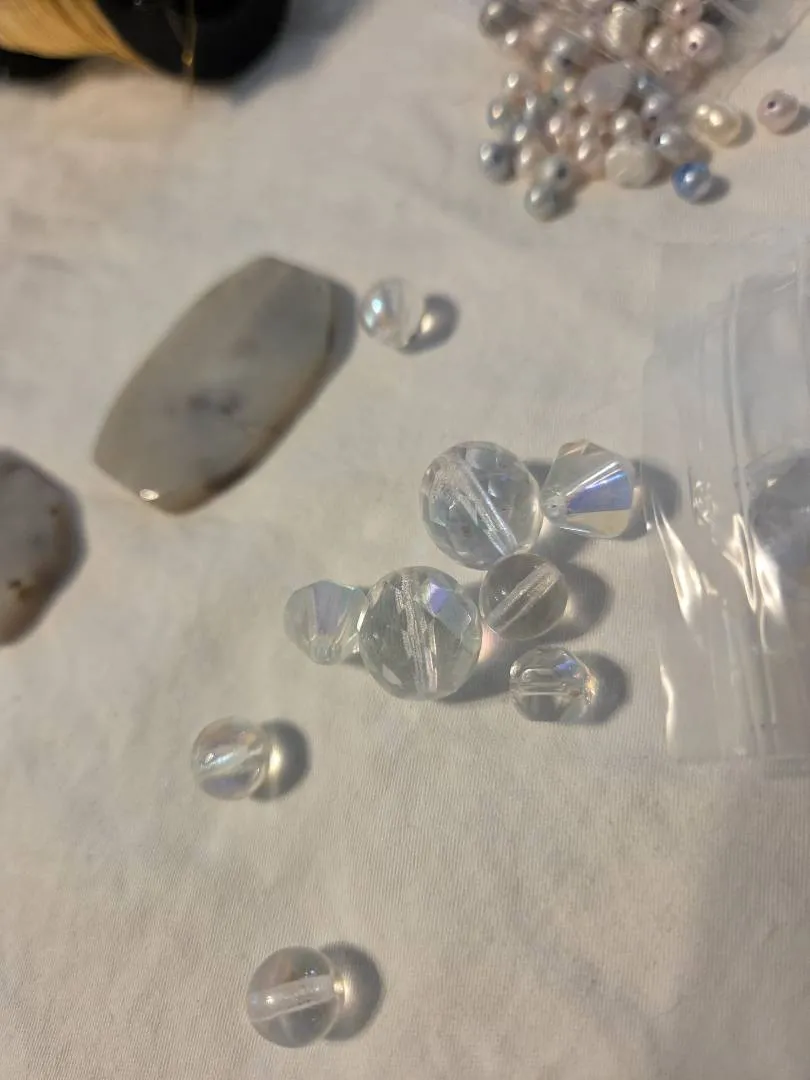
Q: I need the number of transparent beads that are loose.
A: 9